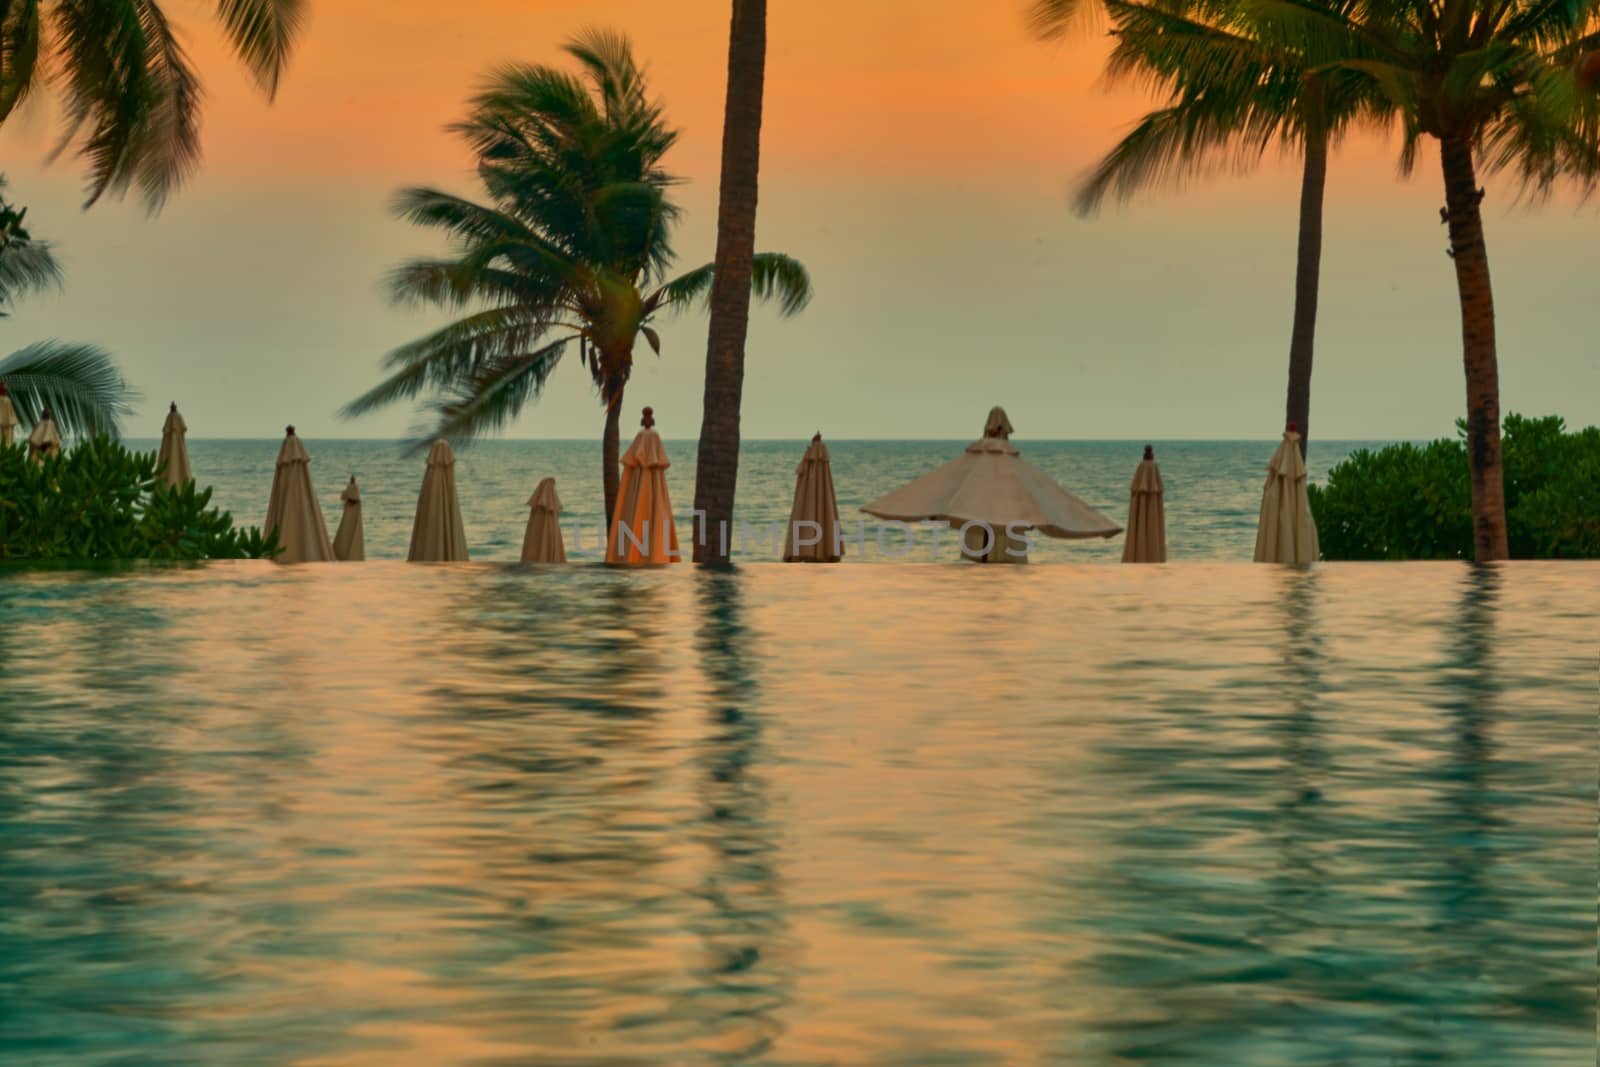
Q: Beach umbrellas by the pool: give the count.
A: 12